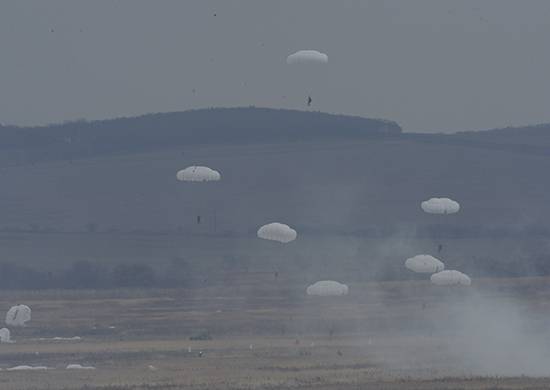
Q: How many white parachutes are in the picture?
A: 9